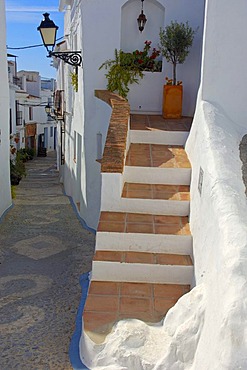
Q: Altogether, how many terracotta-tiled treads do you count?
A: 6